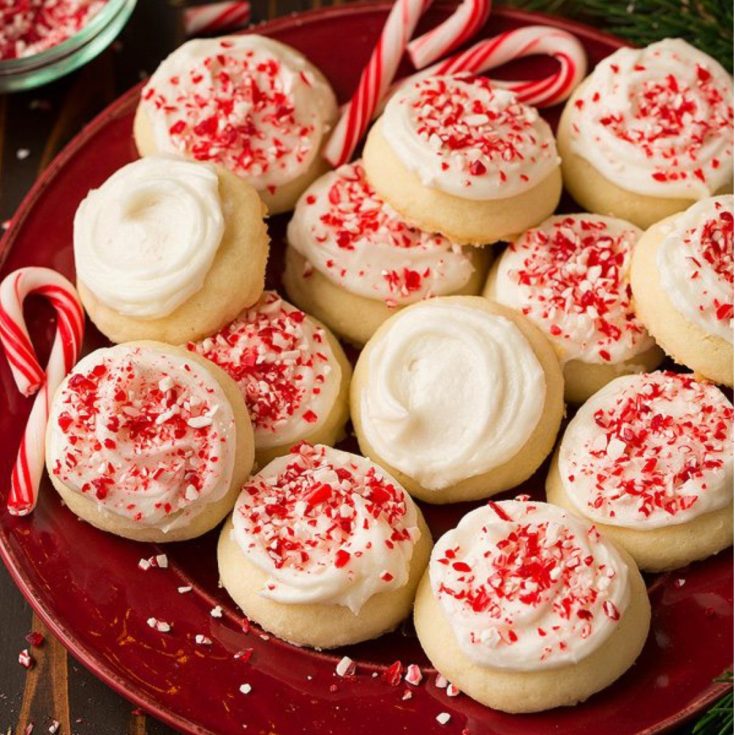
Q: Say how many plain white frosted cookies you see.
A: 2